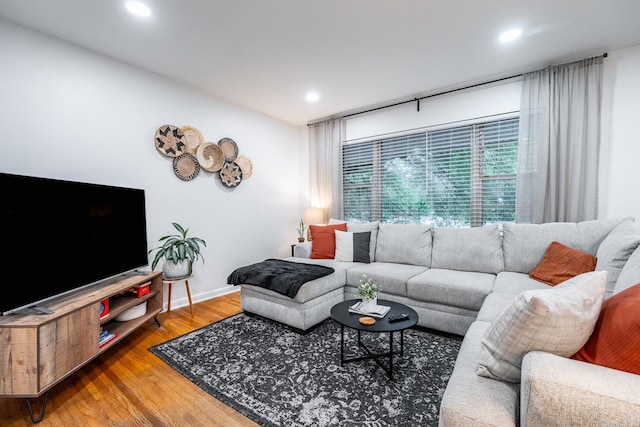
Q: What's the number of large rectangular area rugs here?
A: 1